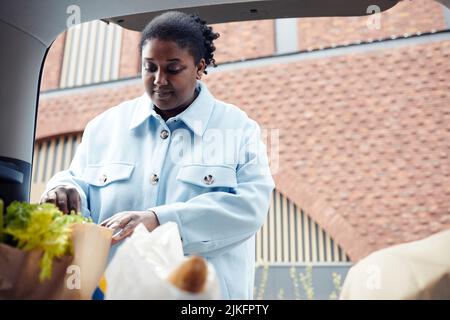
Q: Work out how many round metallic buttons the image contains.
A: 4